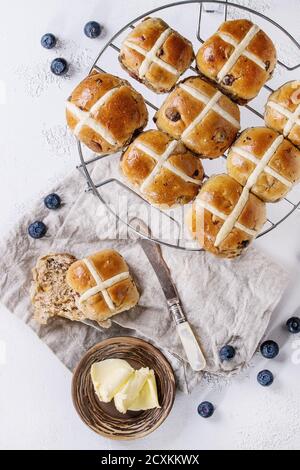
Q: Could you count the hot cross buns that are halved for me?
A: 1